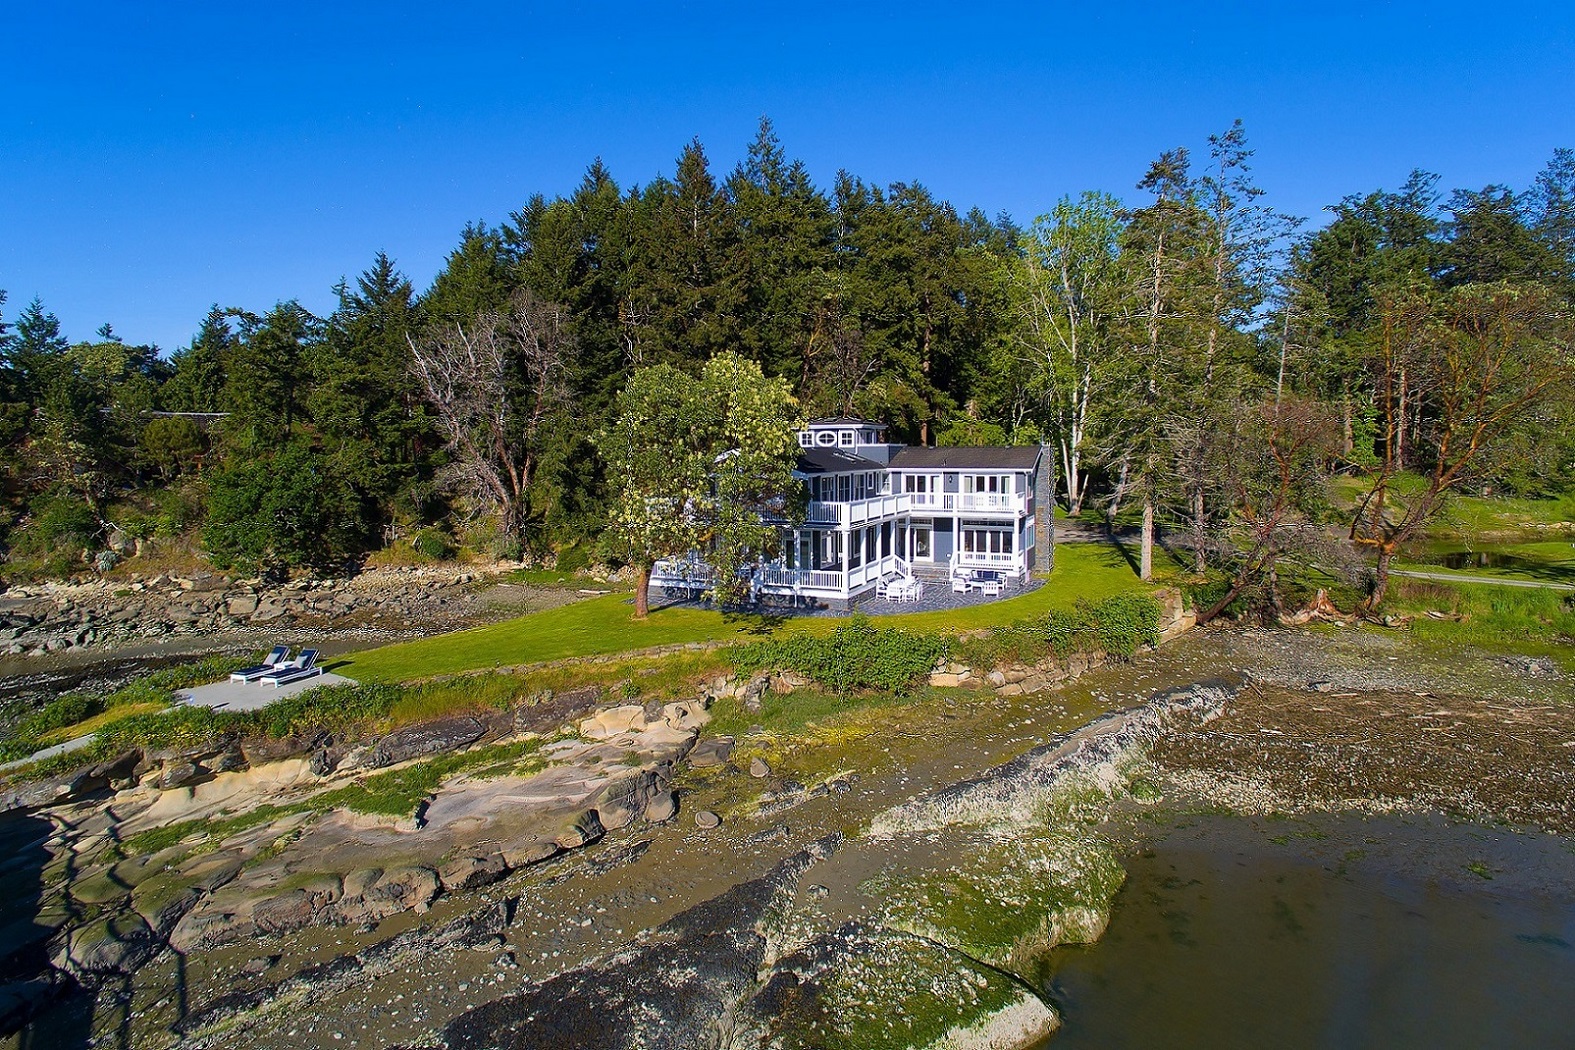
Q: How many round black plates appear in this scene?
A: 0